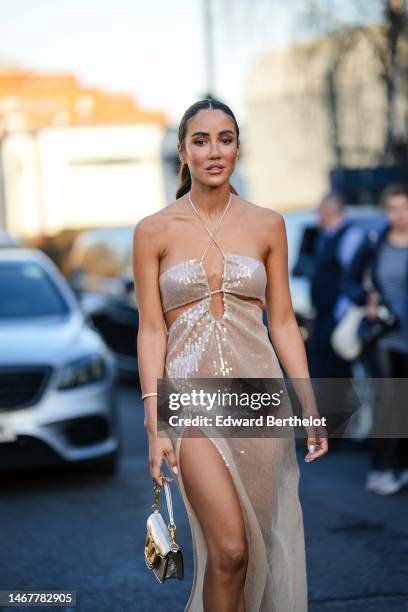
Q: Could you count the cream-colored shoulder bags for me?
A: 1